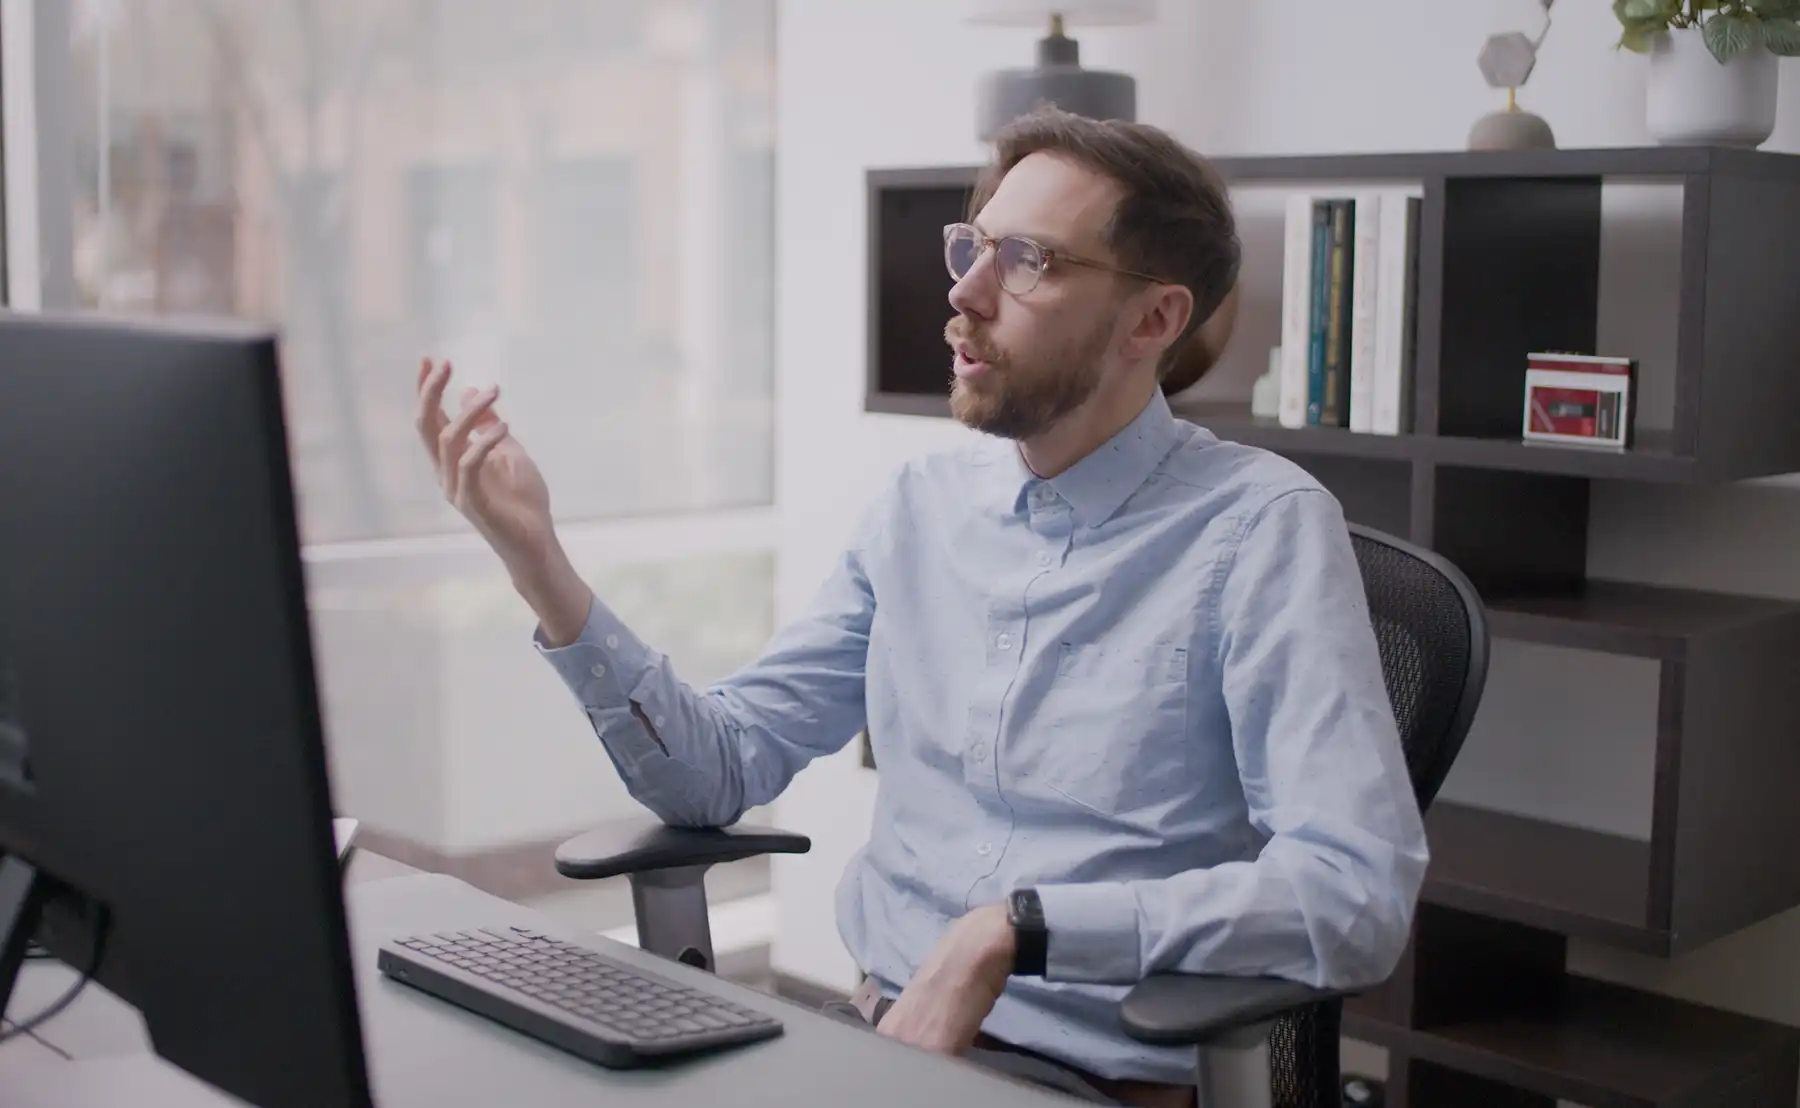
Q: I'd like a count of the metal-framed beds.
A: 0